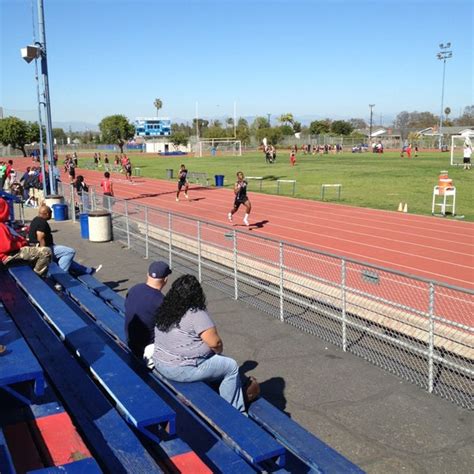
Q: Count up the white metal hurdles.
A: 3